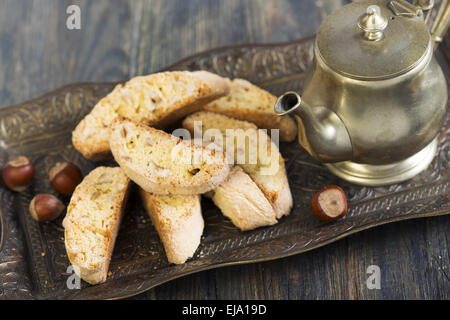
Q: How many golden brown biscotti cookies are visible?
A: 7